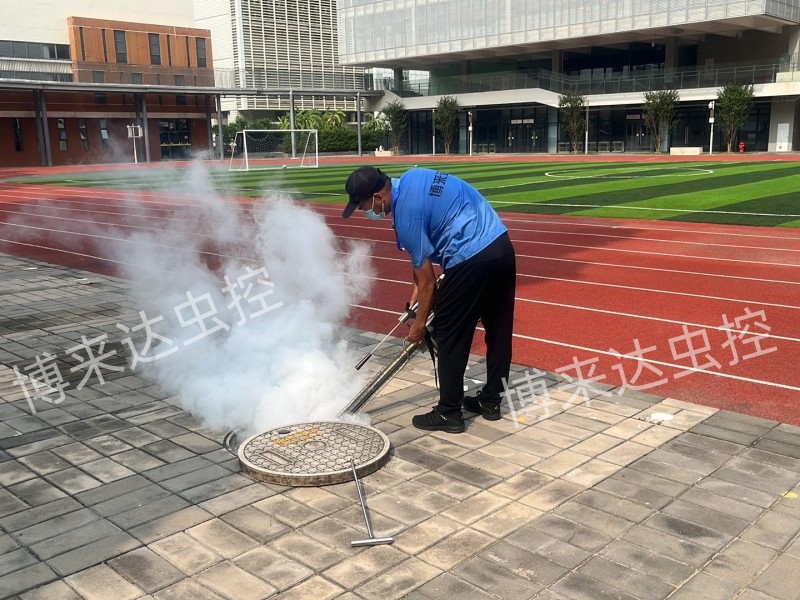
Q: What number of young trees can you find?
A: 5